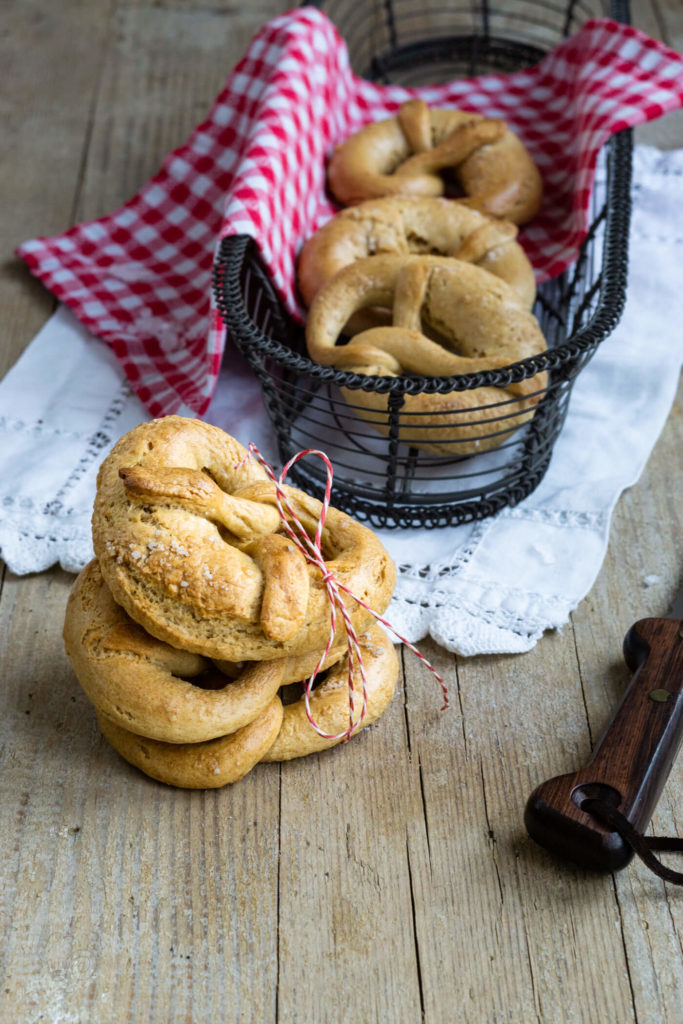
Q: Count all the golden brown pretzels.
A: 6